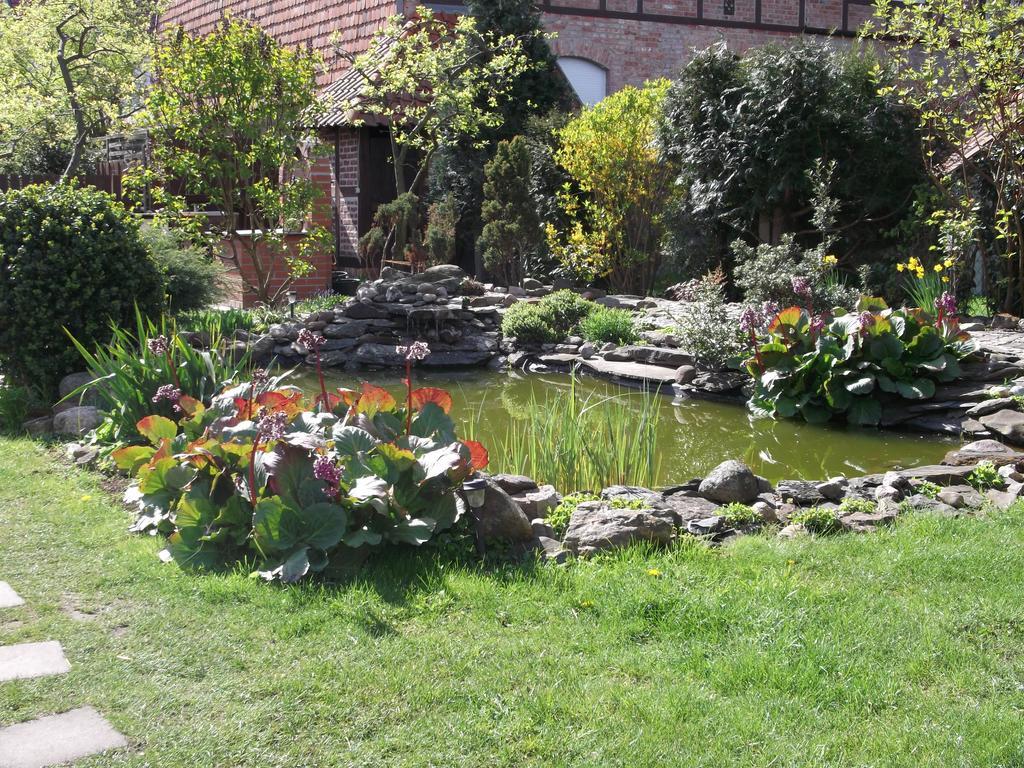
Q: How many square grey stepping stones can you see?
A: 3